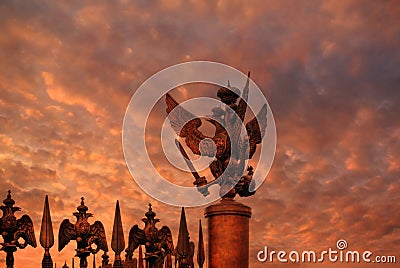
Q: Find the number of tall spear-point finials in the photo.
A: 4